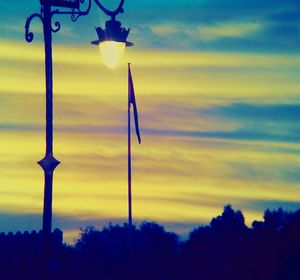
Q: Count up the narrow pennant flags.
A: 1